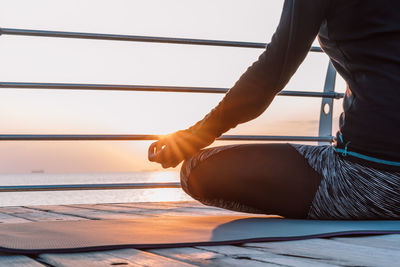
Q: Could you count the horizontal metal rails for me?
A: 4